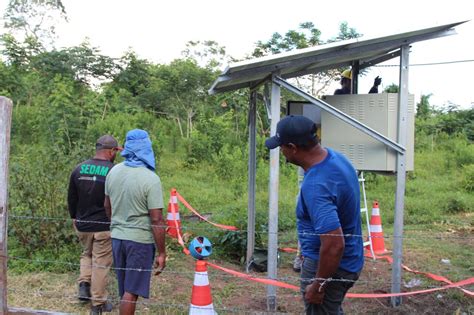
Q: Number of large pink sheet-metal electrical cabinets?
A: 0